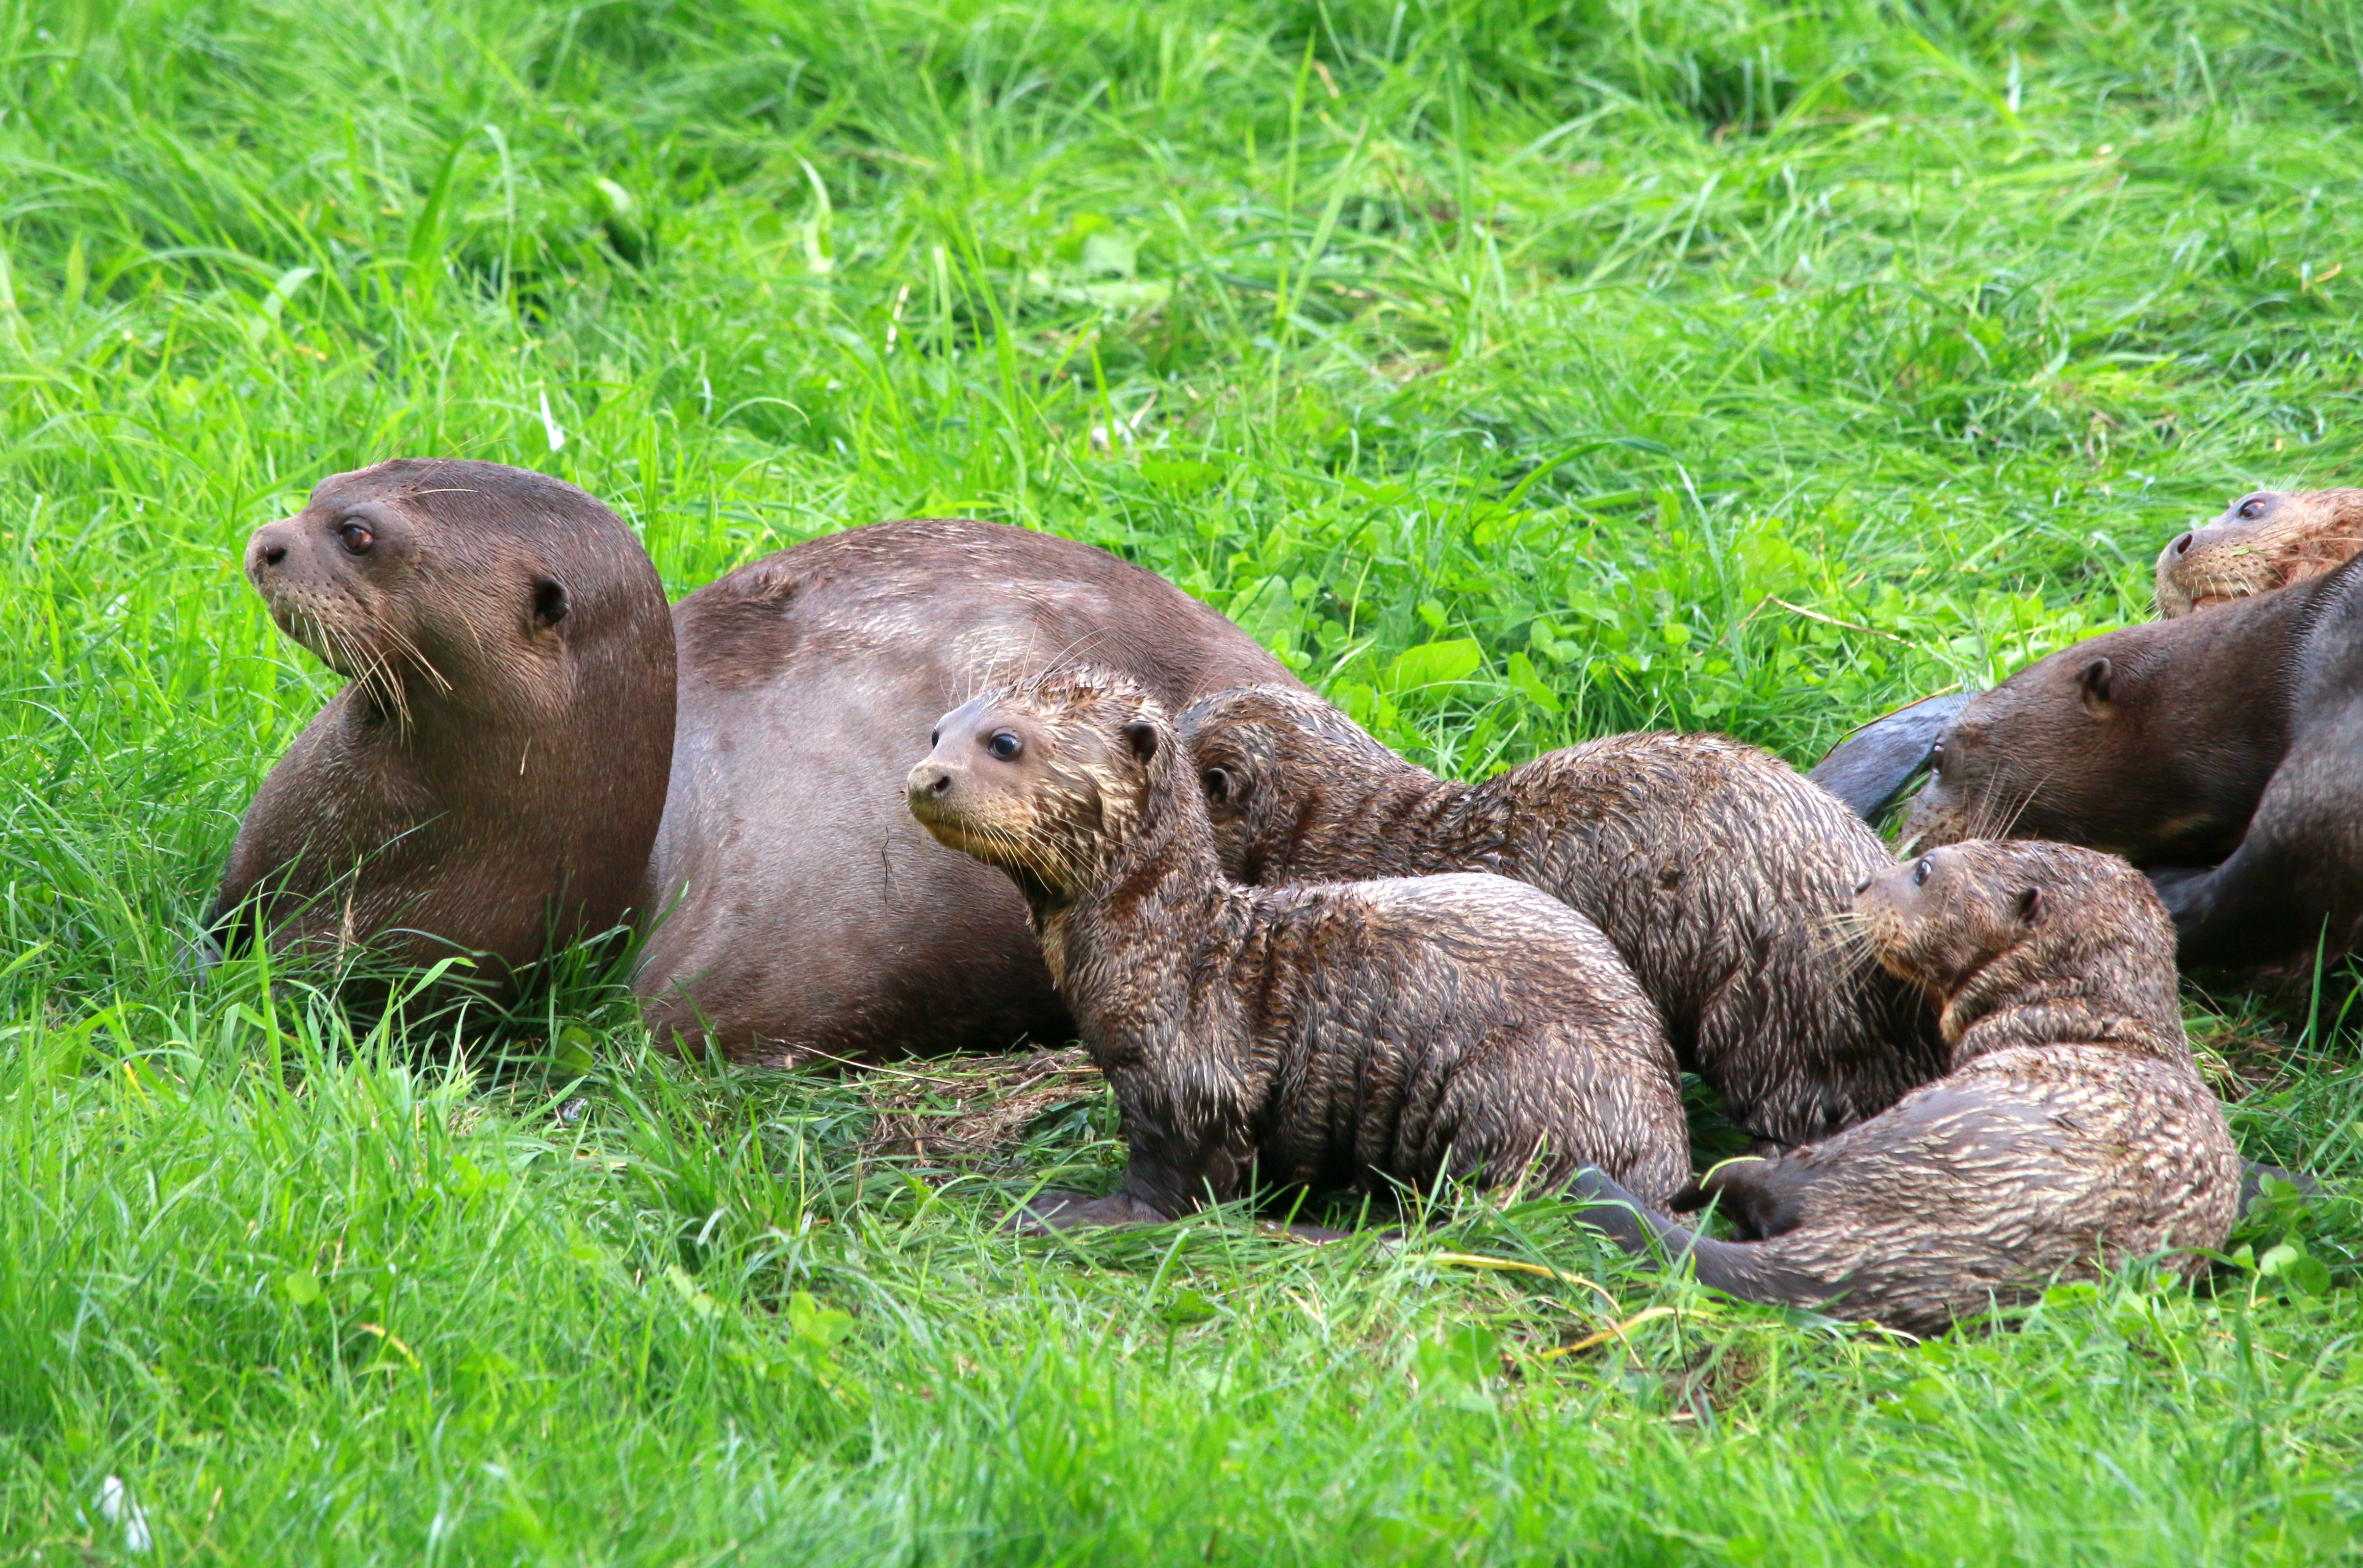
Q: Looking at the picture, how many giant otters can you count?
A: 6